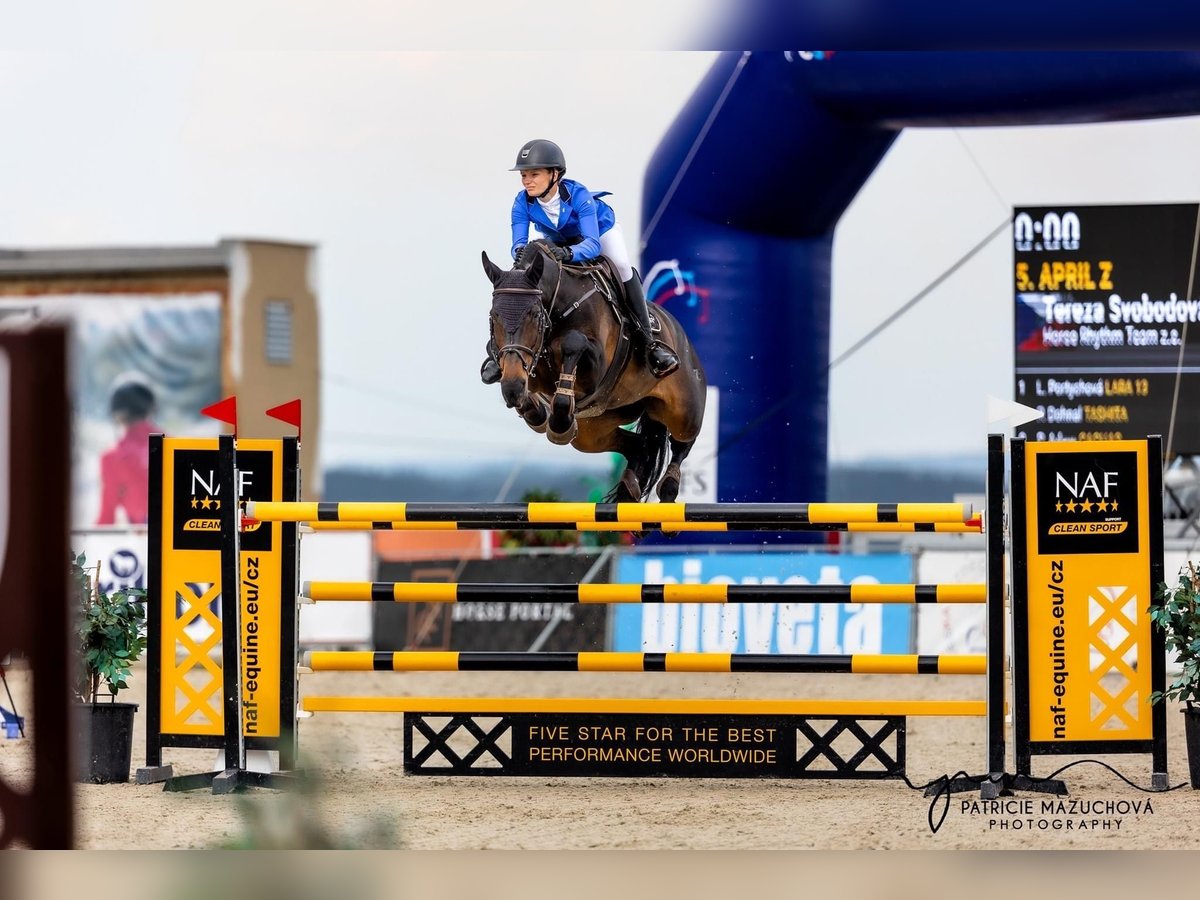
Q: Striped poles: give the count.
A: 4